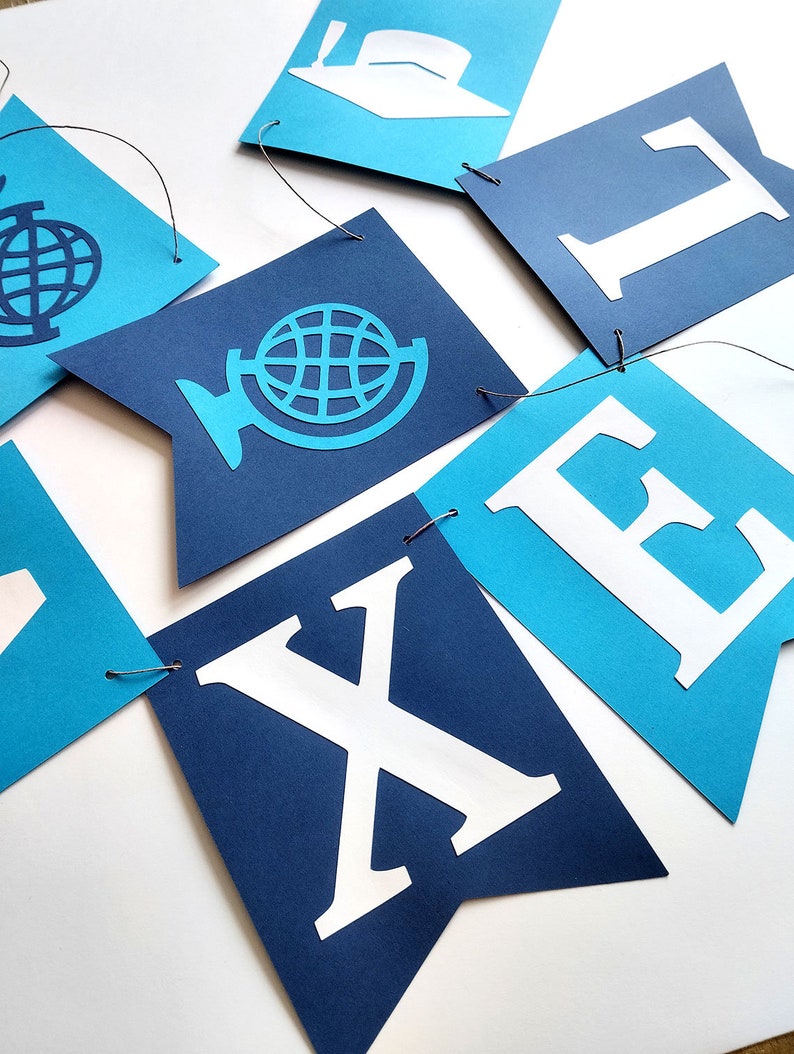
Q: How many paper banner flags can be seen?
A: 7